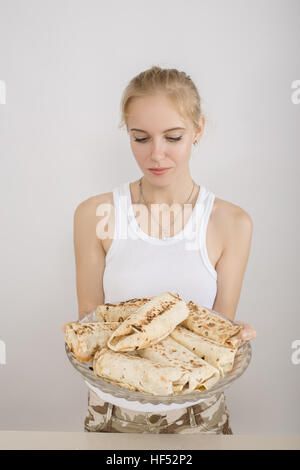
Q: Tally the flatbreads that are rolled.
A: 7